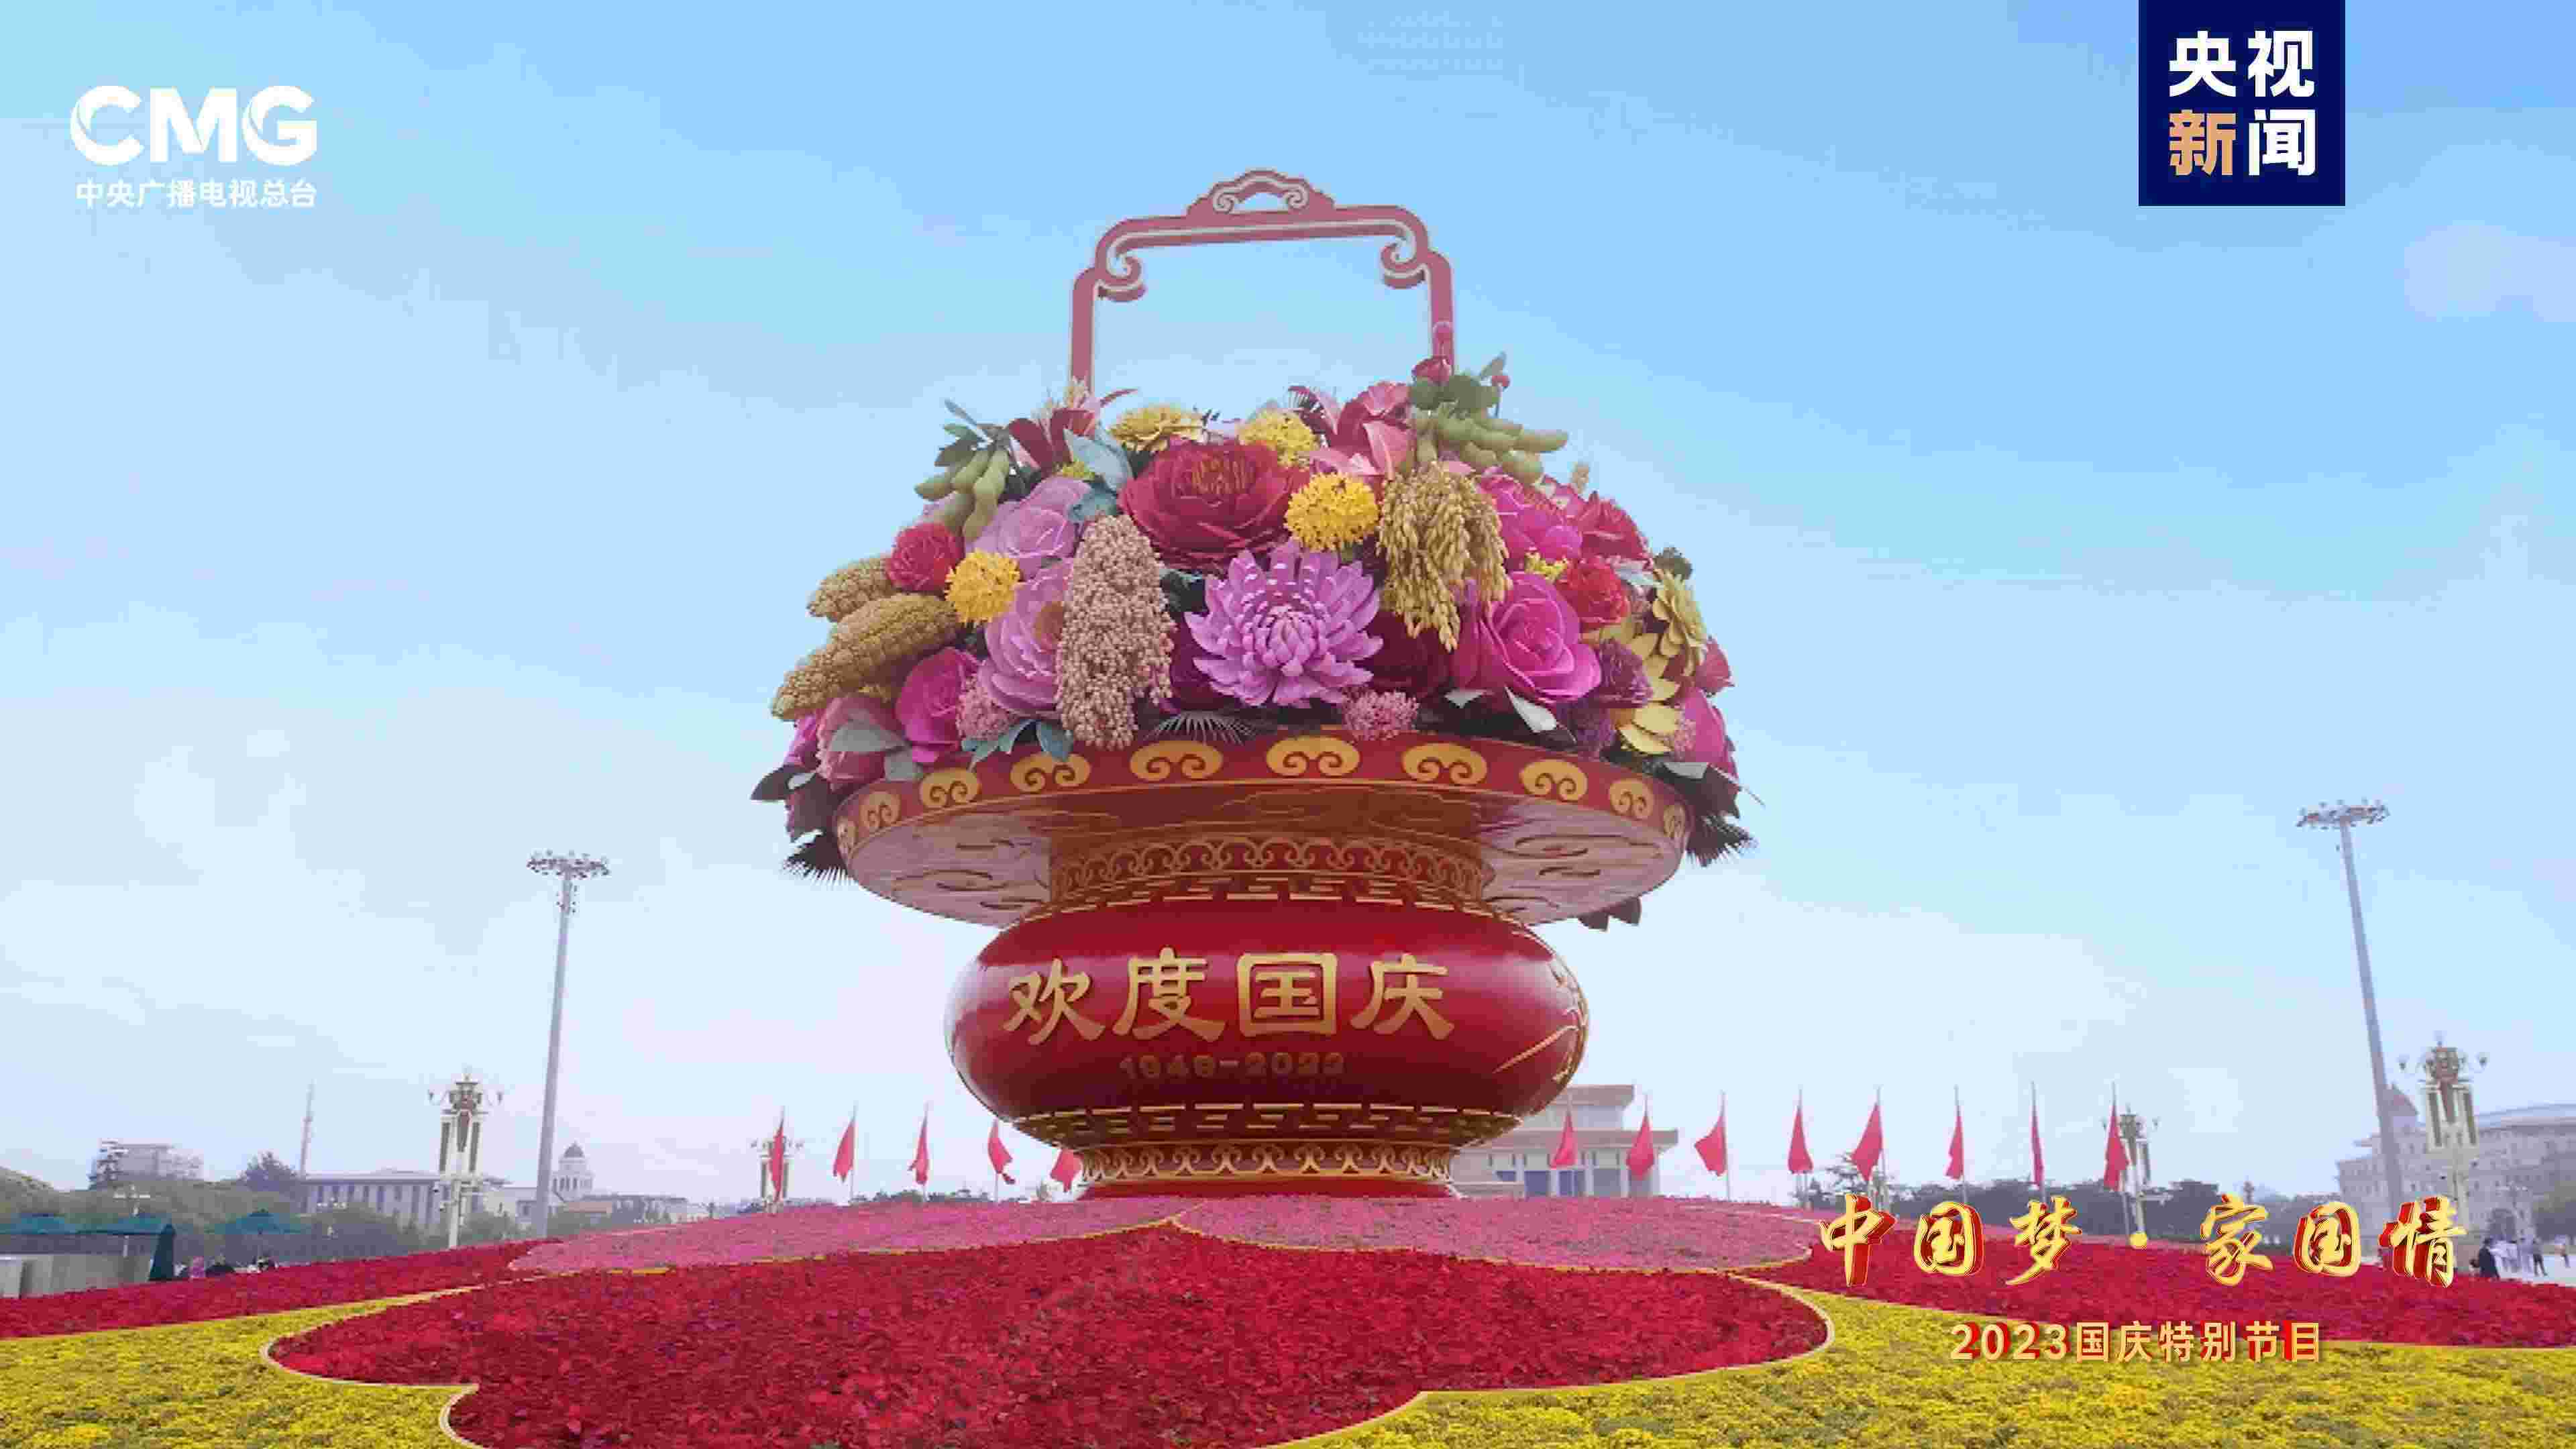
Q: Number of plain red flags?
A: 13